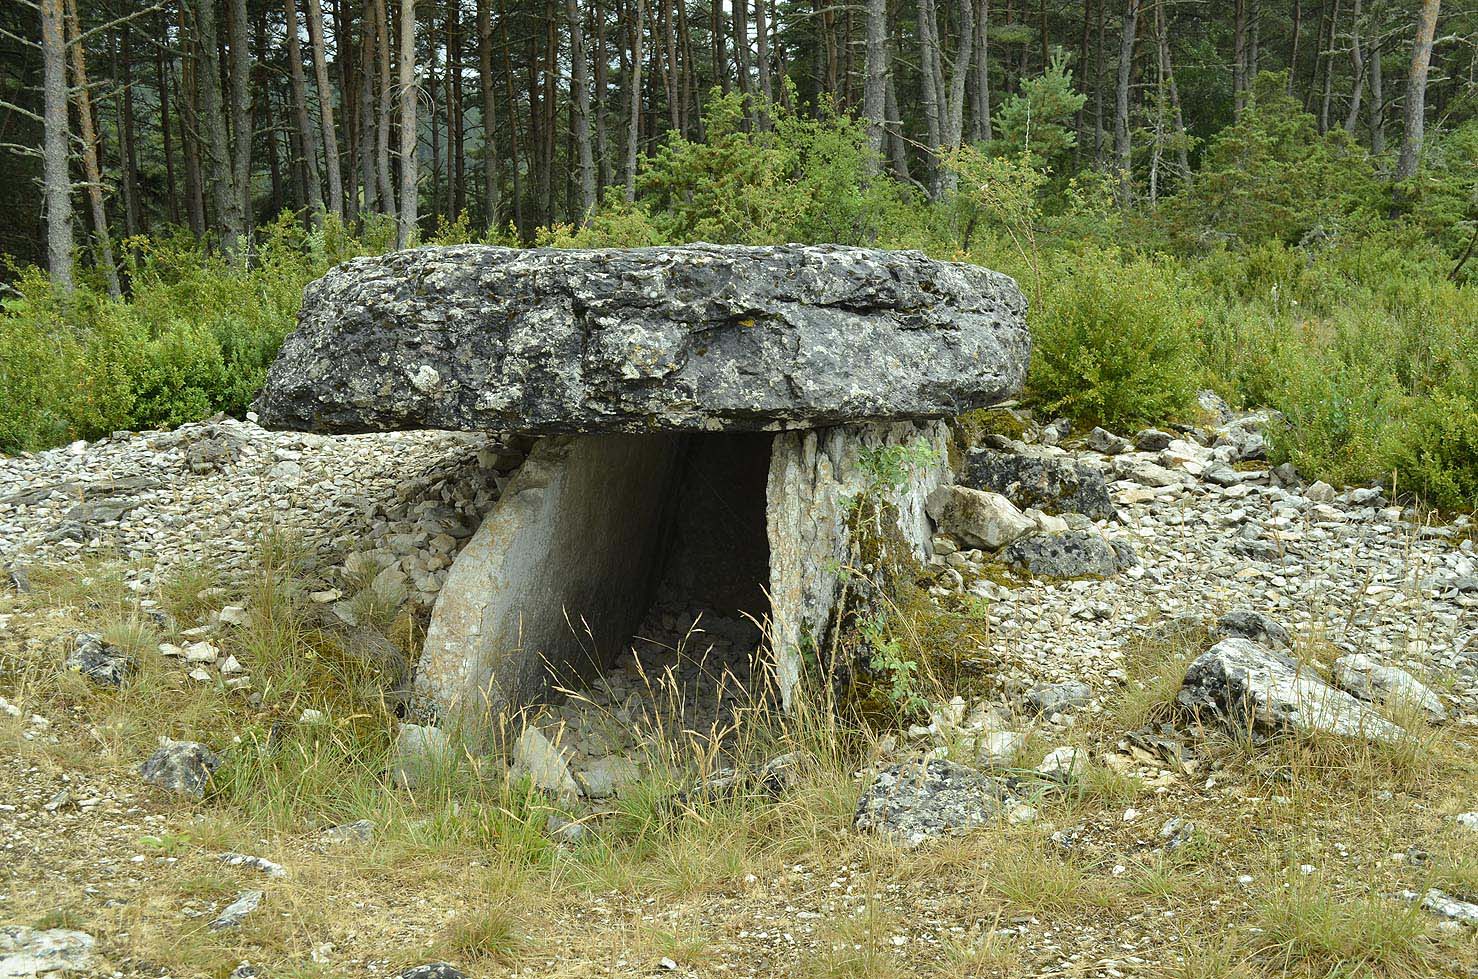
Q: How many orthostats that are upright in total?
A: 2